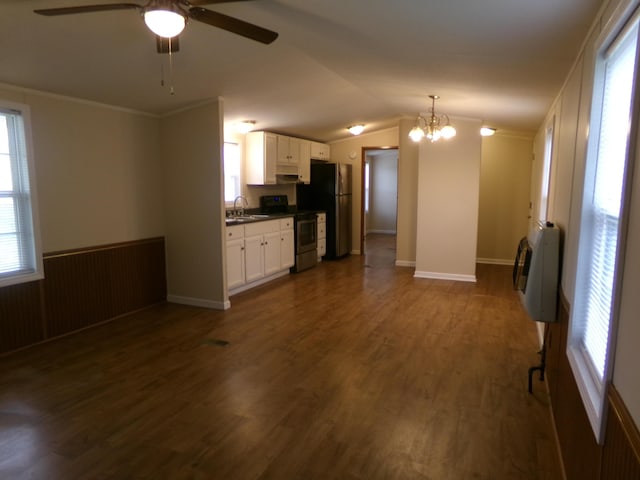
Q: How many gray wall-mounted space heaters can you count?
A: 1